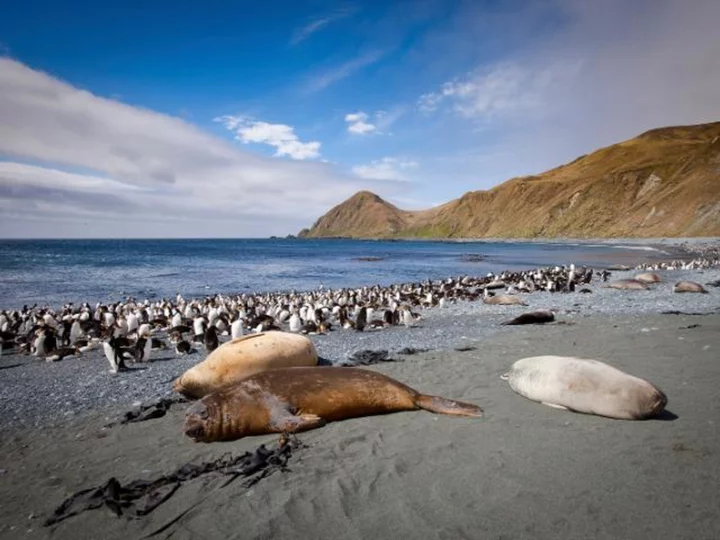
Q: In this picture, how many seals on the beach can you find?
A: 8